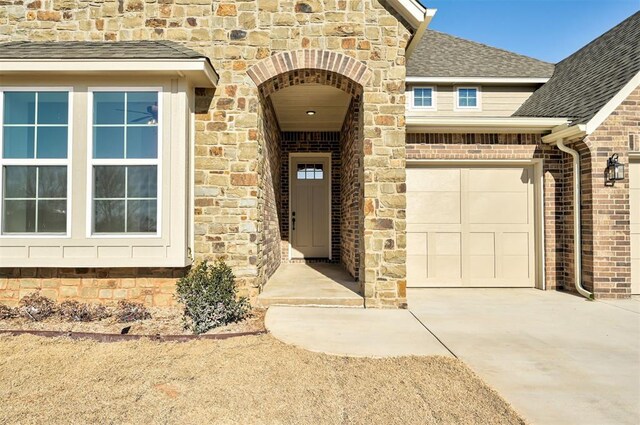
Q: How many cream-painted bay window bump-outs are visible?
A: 1